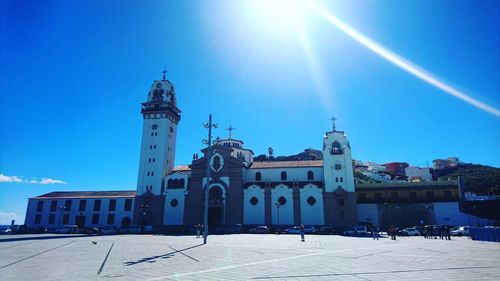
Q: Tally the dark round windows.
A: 4